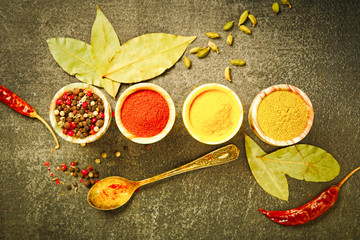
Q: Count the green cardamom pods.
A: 14